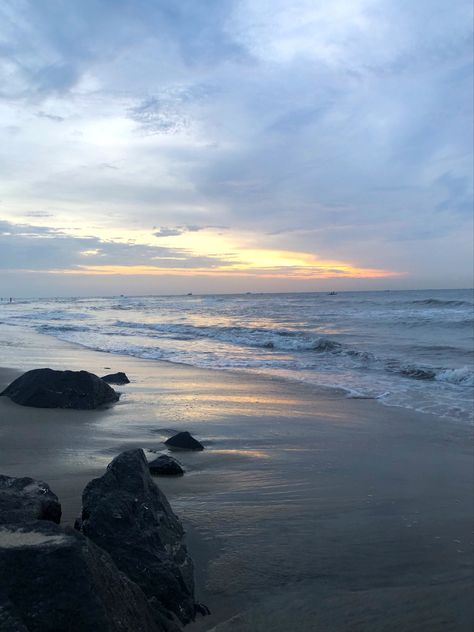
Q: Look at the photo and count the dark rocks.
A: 7